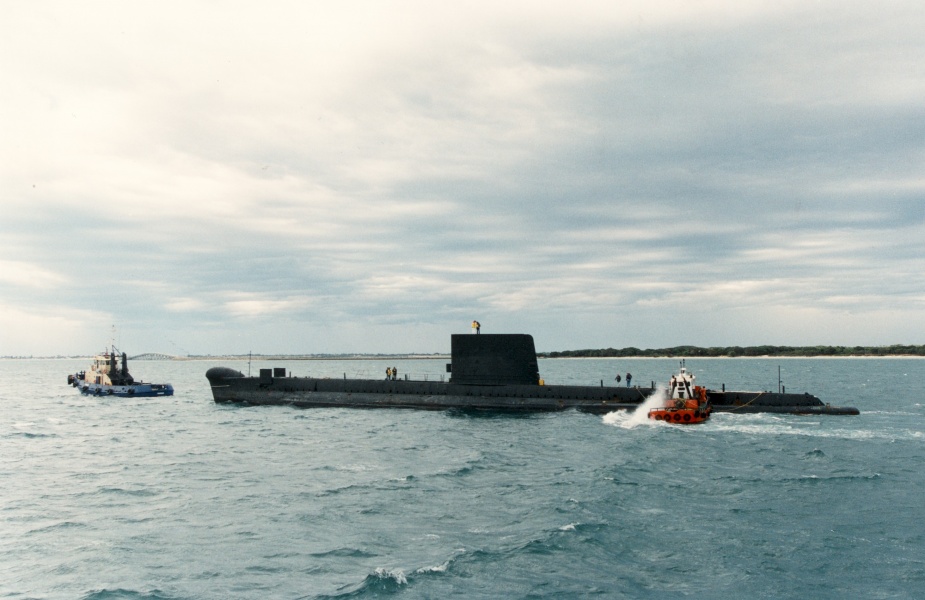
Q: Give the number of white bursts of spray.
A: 1